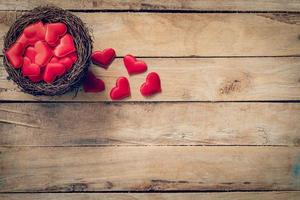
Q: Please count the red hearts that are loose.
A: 5